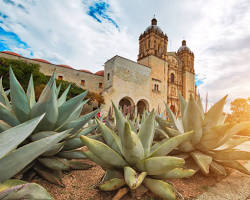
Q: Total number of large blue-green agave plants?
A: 3